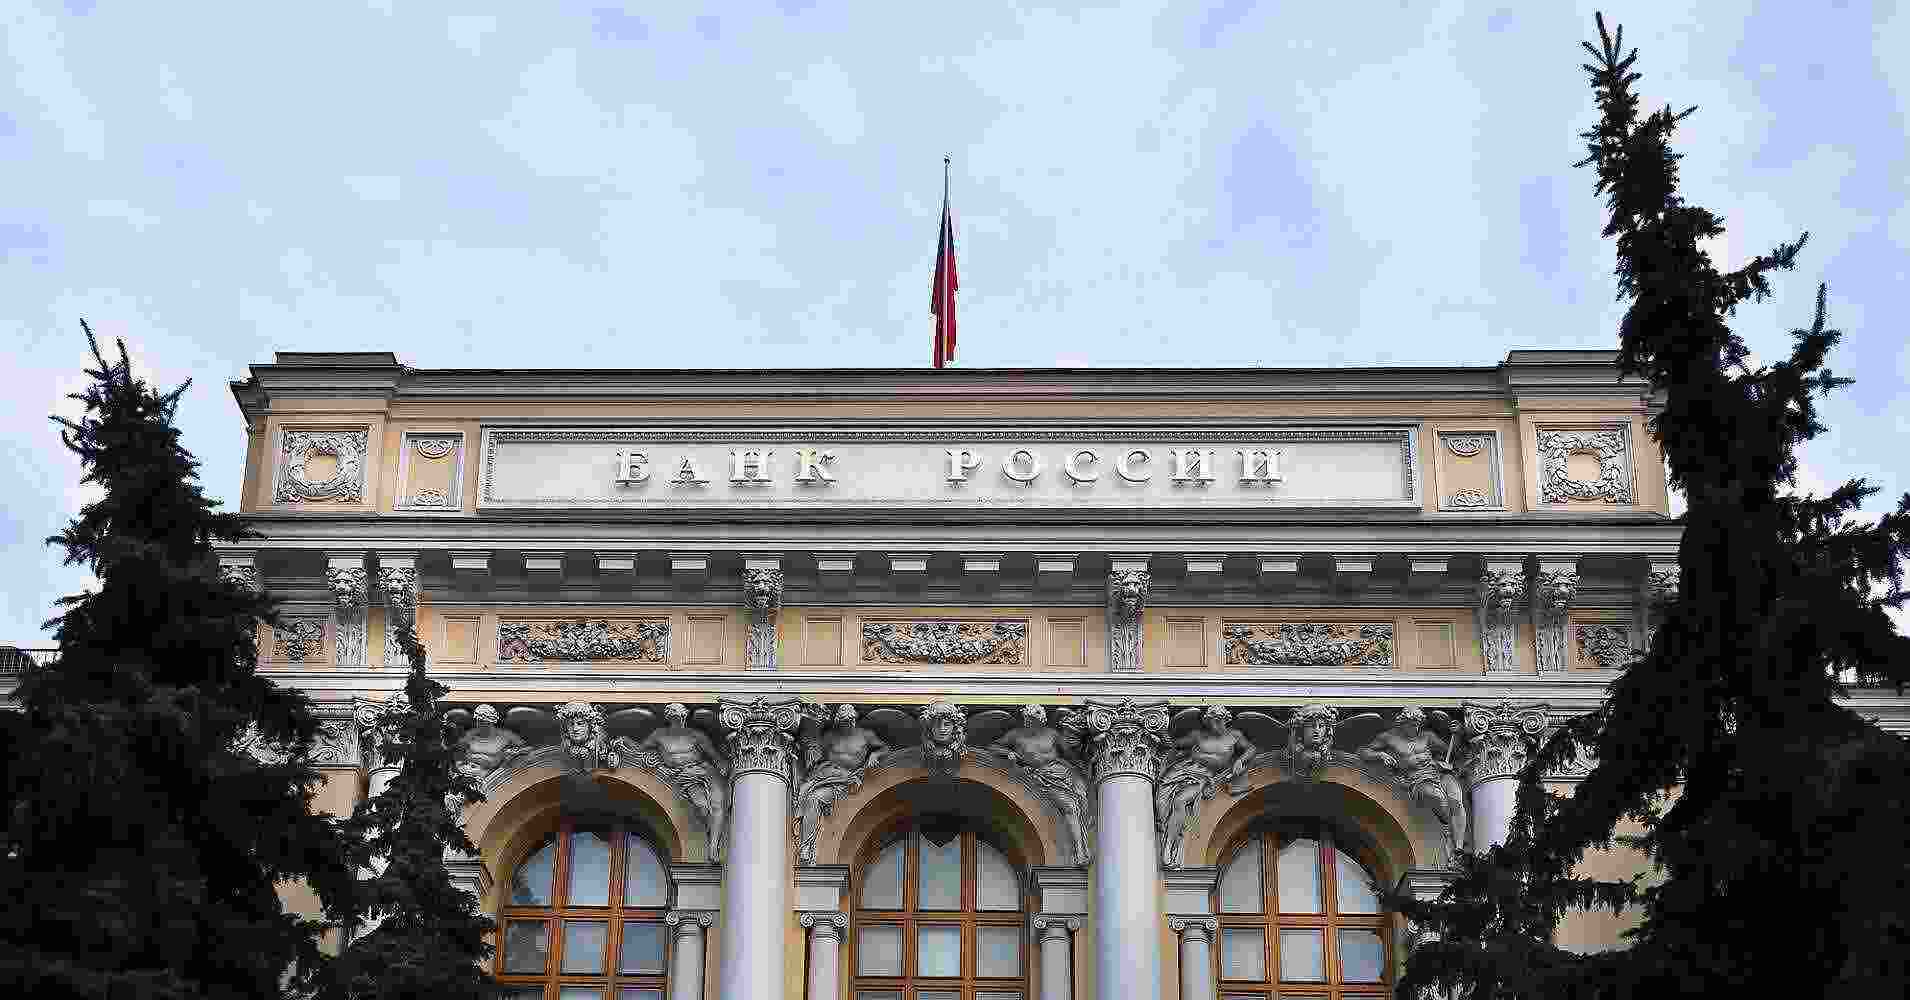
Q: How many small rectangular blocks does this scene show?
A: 12